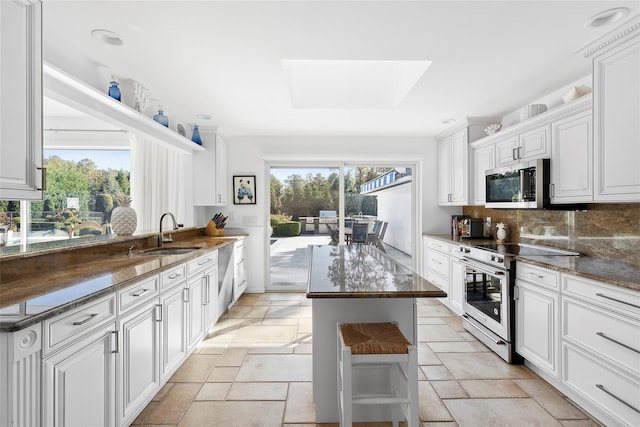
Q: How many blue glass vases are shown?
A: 3